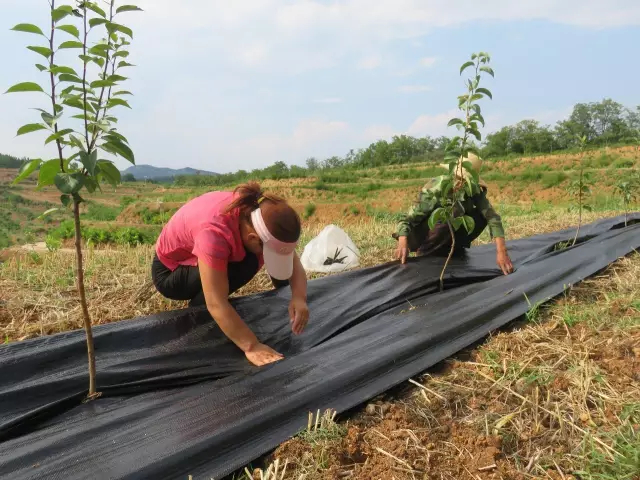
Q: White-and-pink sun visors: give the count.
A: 1